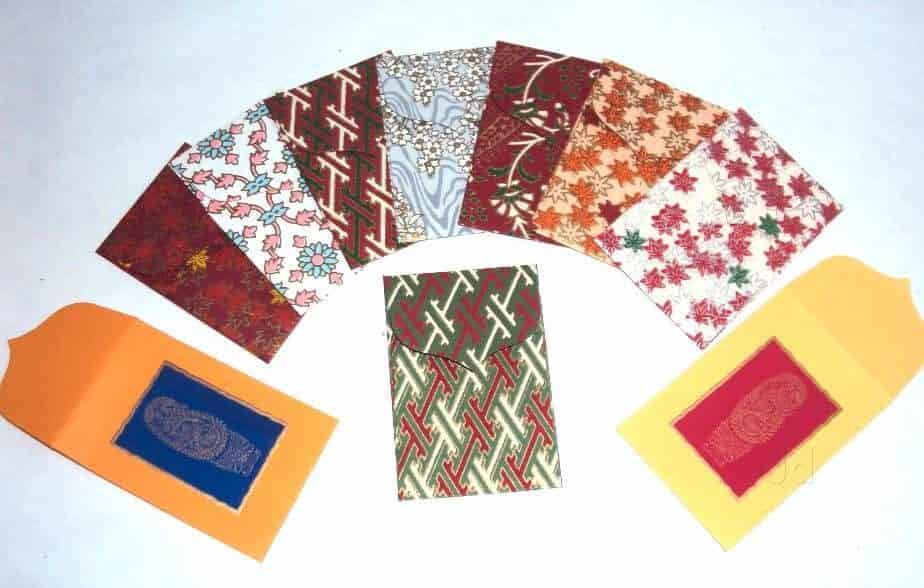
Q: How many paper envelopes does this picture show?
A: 10